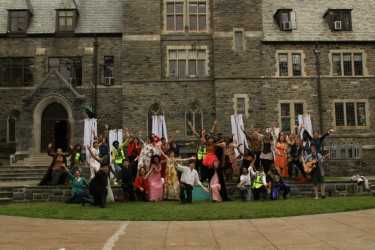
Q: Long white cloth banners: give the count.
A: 5